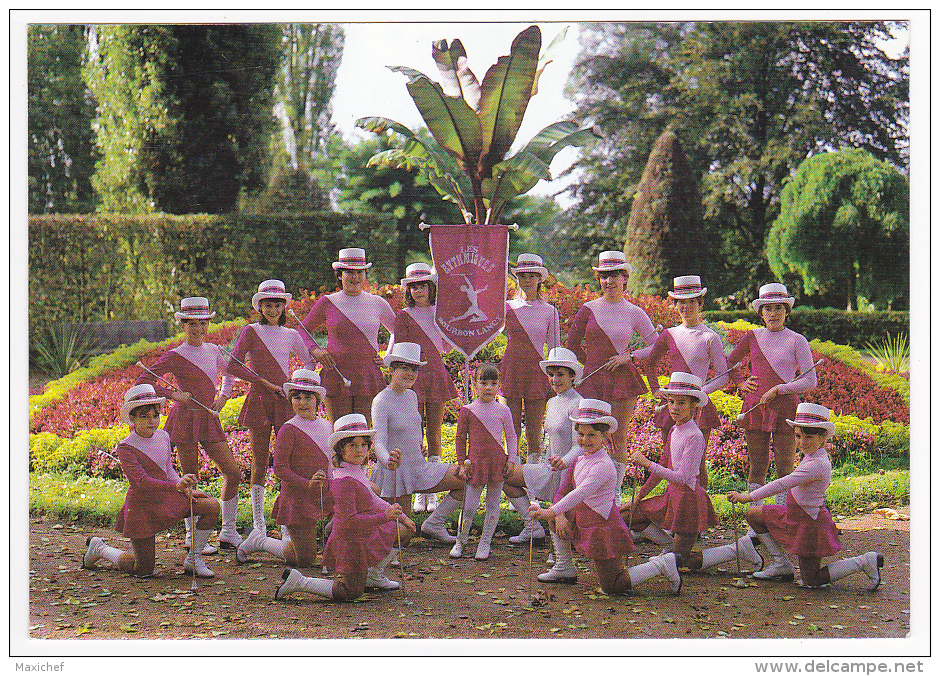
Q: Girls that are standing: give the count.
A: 9